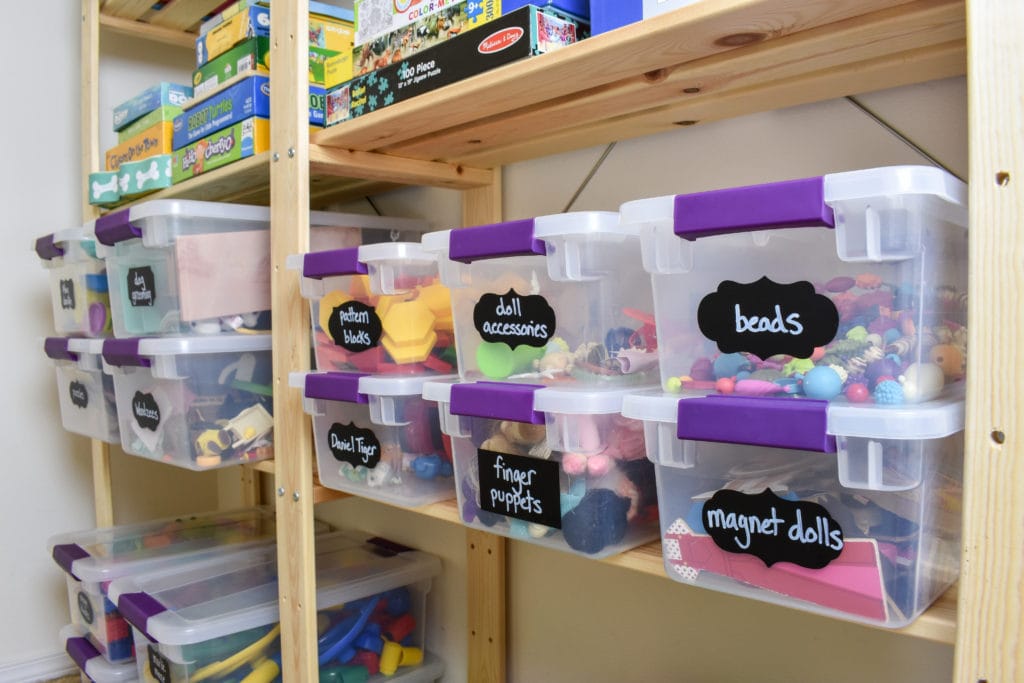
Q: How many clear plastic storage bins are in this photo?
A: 14